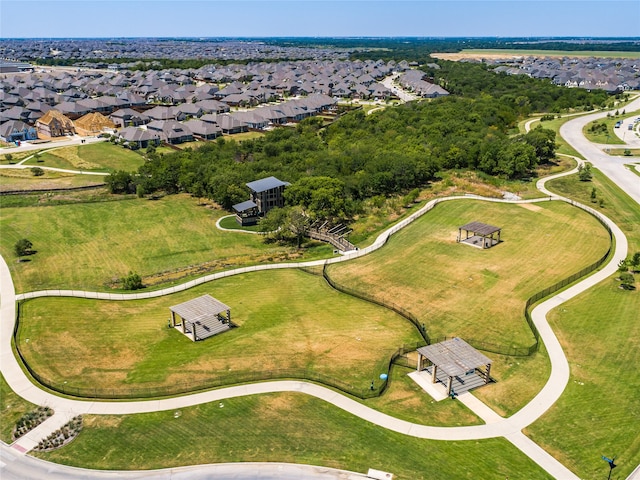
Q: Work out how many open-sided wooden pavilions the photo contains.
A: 3